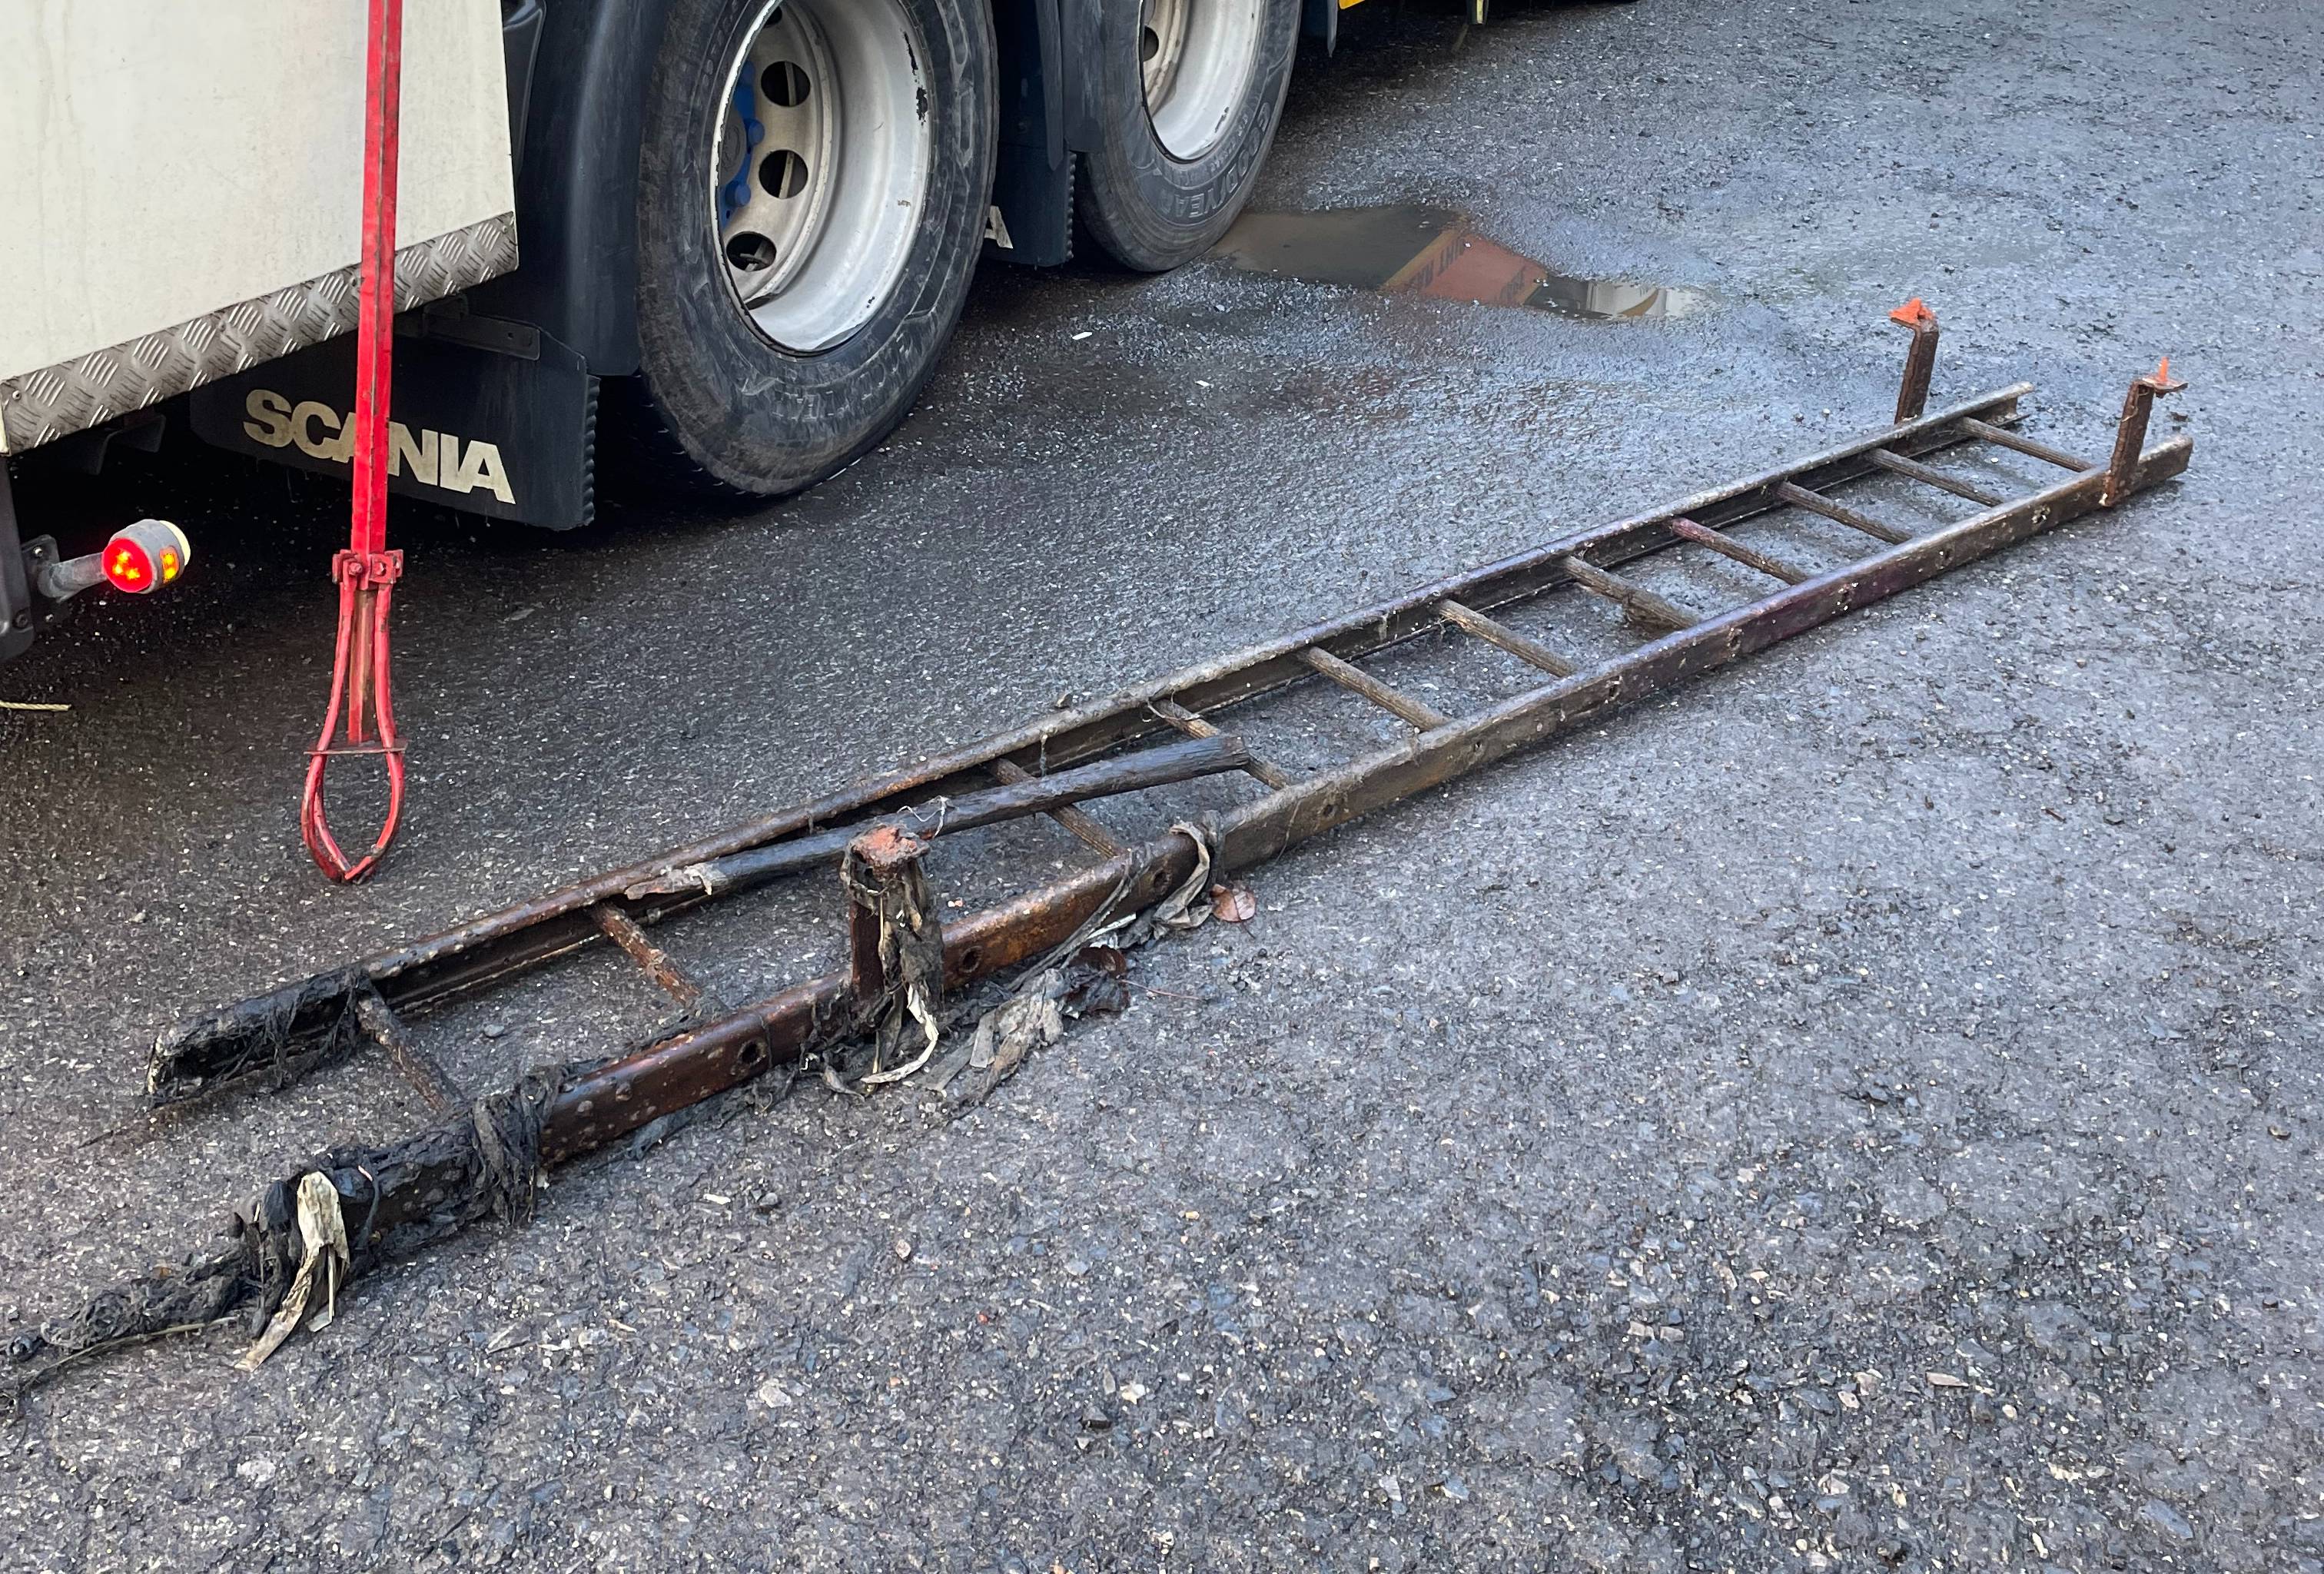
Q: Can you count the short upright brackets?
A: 3